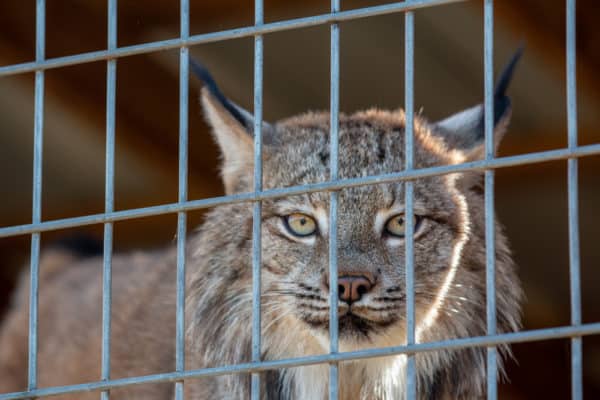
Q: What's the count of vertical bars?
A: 8